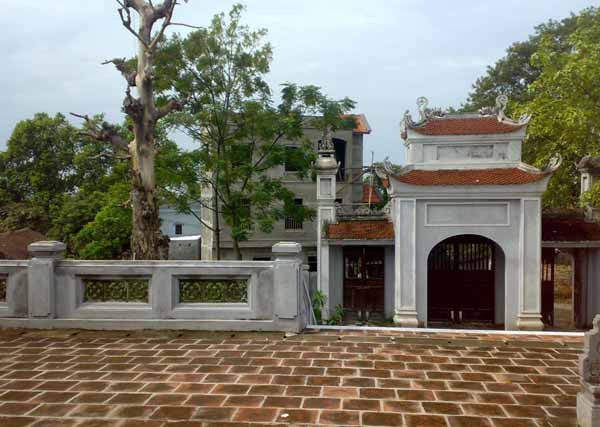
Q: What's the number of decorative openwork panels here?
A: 3